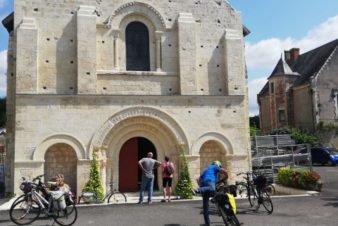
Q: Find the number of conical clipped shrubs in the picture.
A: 2